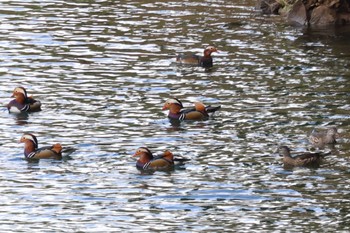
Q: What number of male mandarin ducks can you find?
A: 5